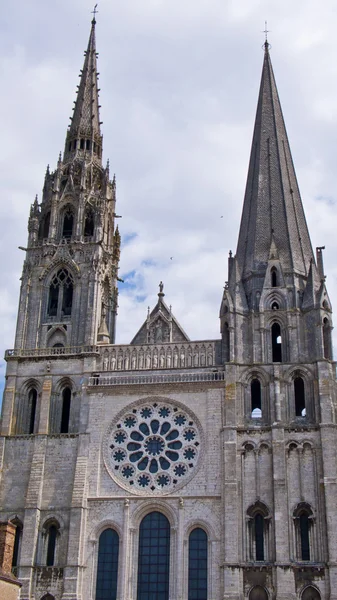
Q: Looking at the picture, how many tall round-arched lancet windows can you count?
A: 3